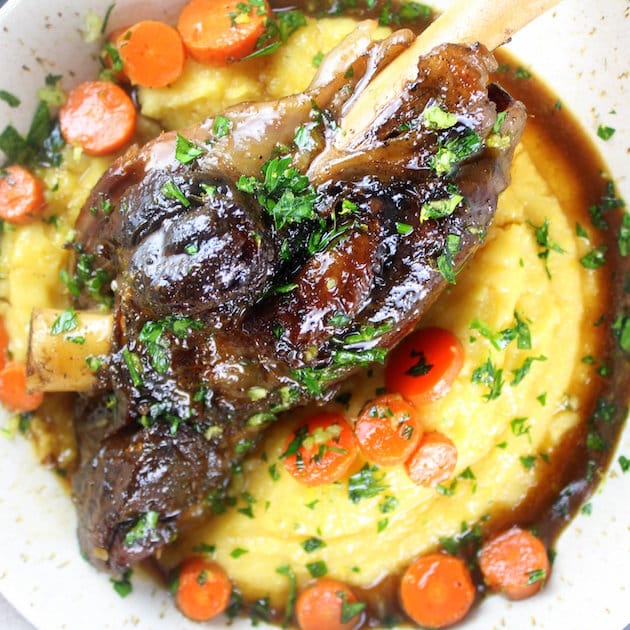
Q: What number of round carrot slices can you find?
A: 14